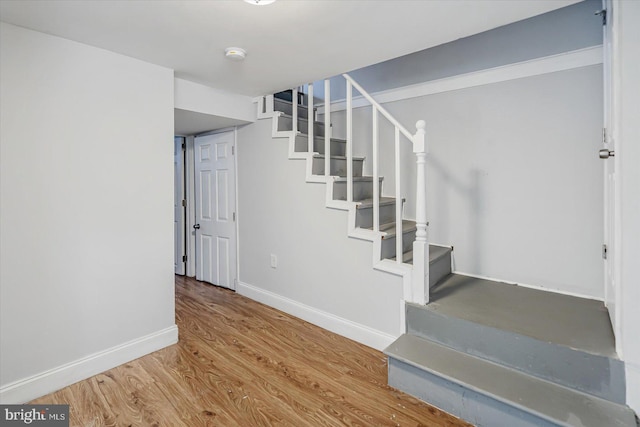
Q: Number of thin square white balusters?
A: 6